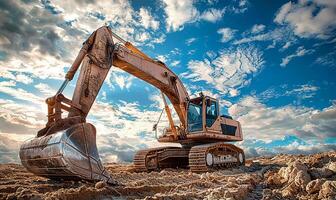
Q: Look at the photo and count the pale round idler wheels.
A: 2